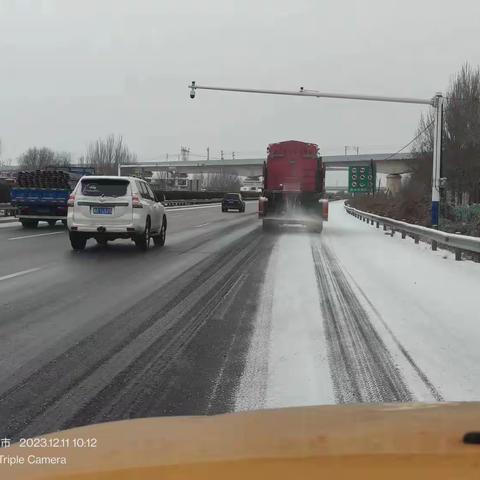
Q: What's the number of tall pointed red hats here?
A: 0